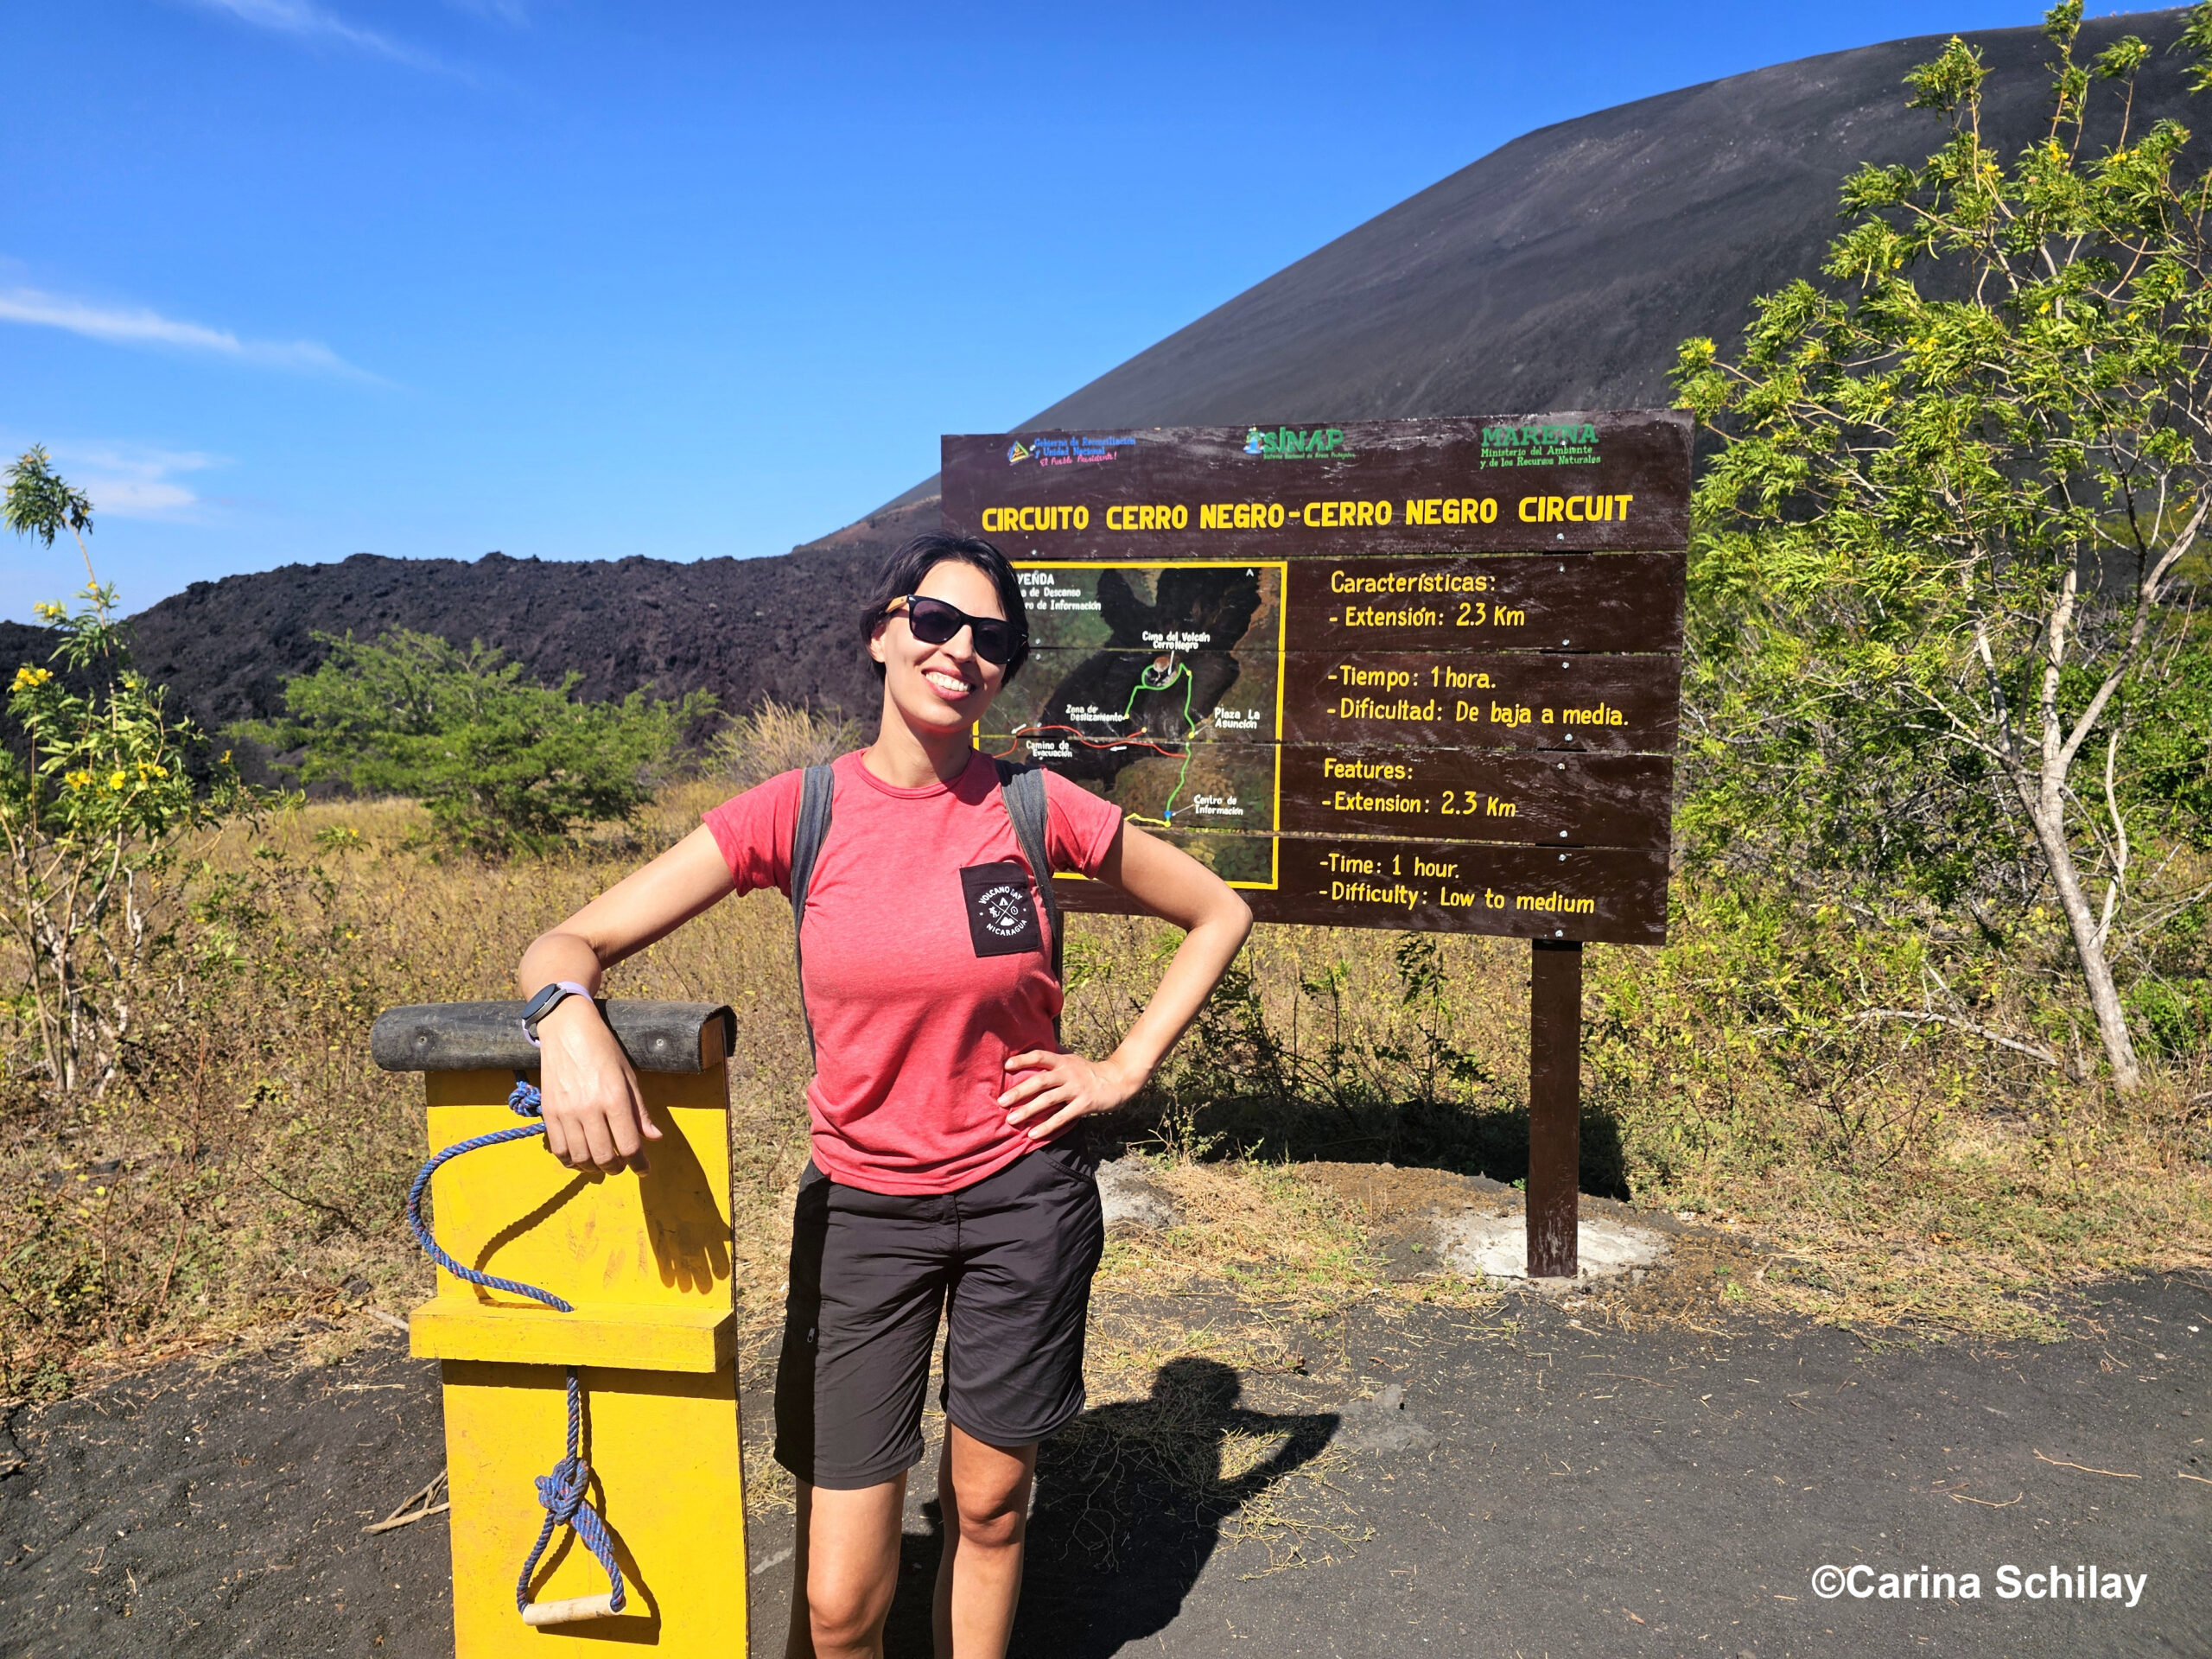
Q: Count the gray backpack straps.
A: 2